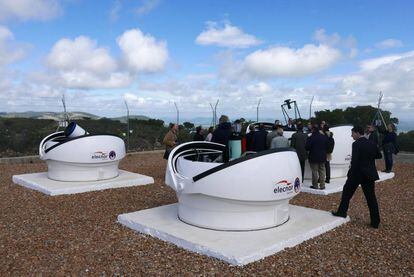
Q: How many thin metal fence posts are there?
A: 8